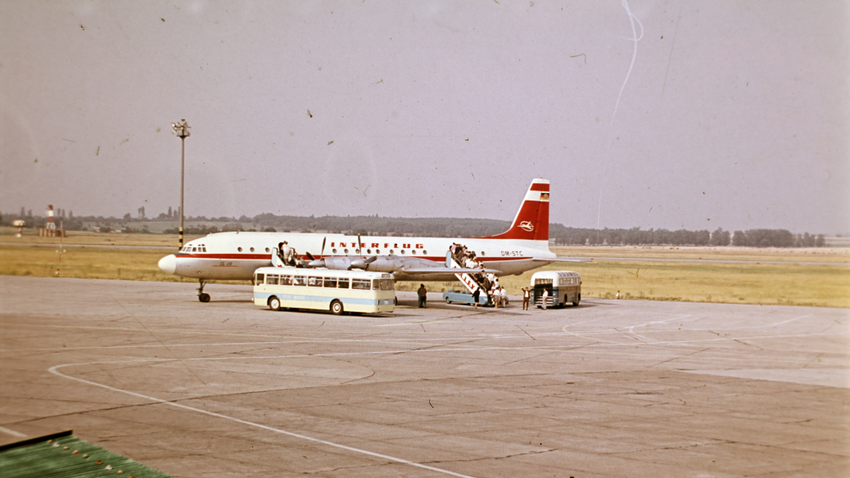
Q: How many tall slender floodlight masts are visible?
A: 1